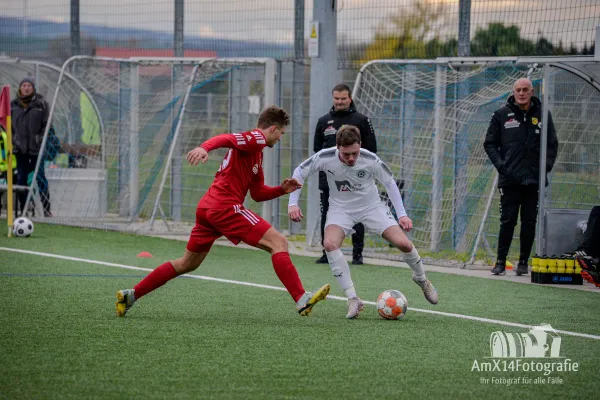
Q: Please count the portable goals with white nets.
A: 2